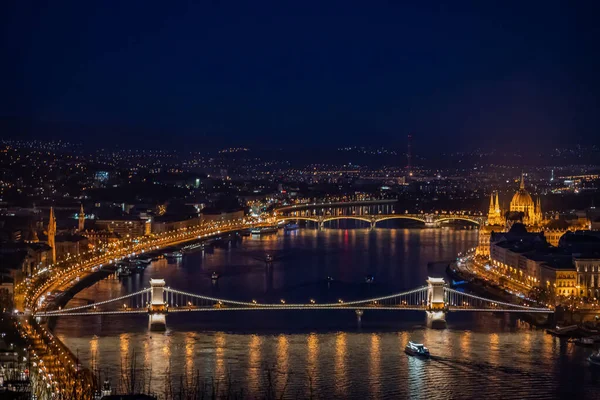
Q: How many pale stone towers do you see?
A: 2